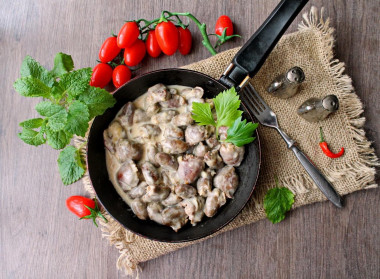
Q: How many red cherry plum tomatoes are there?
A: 10